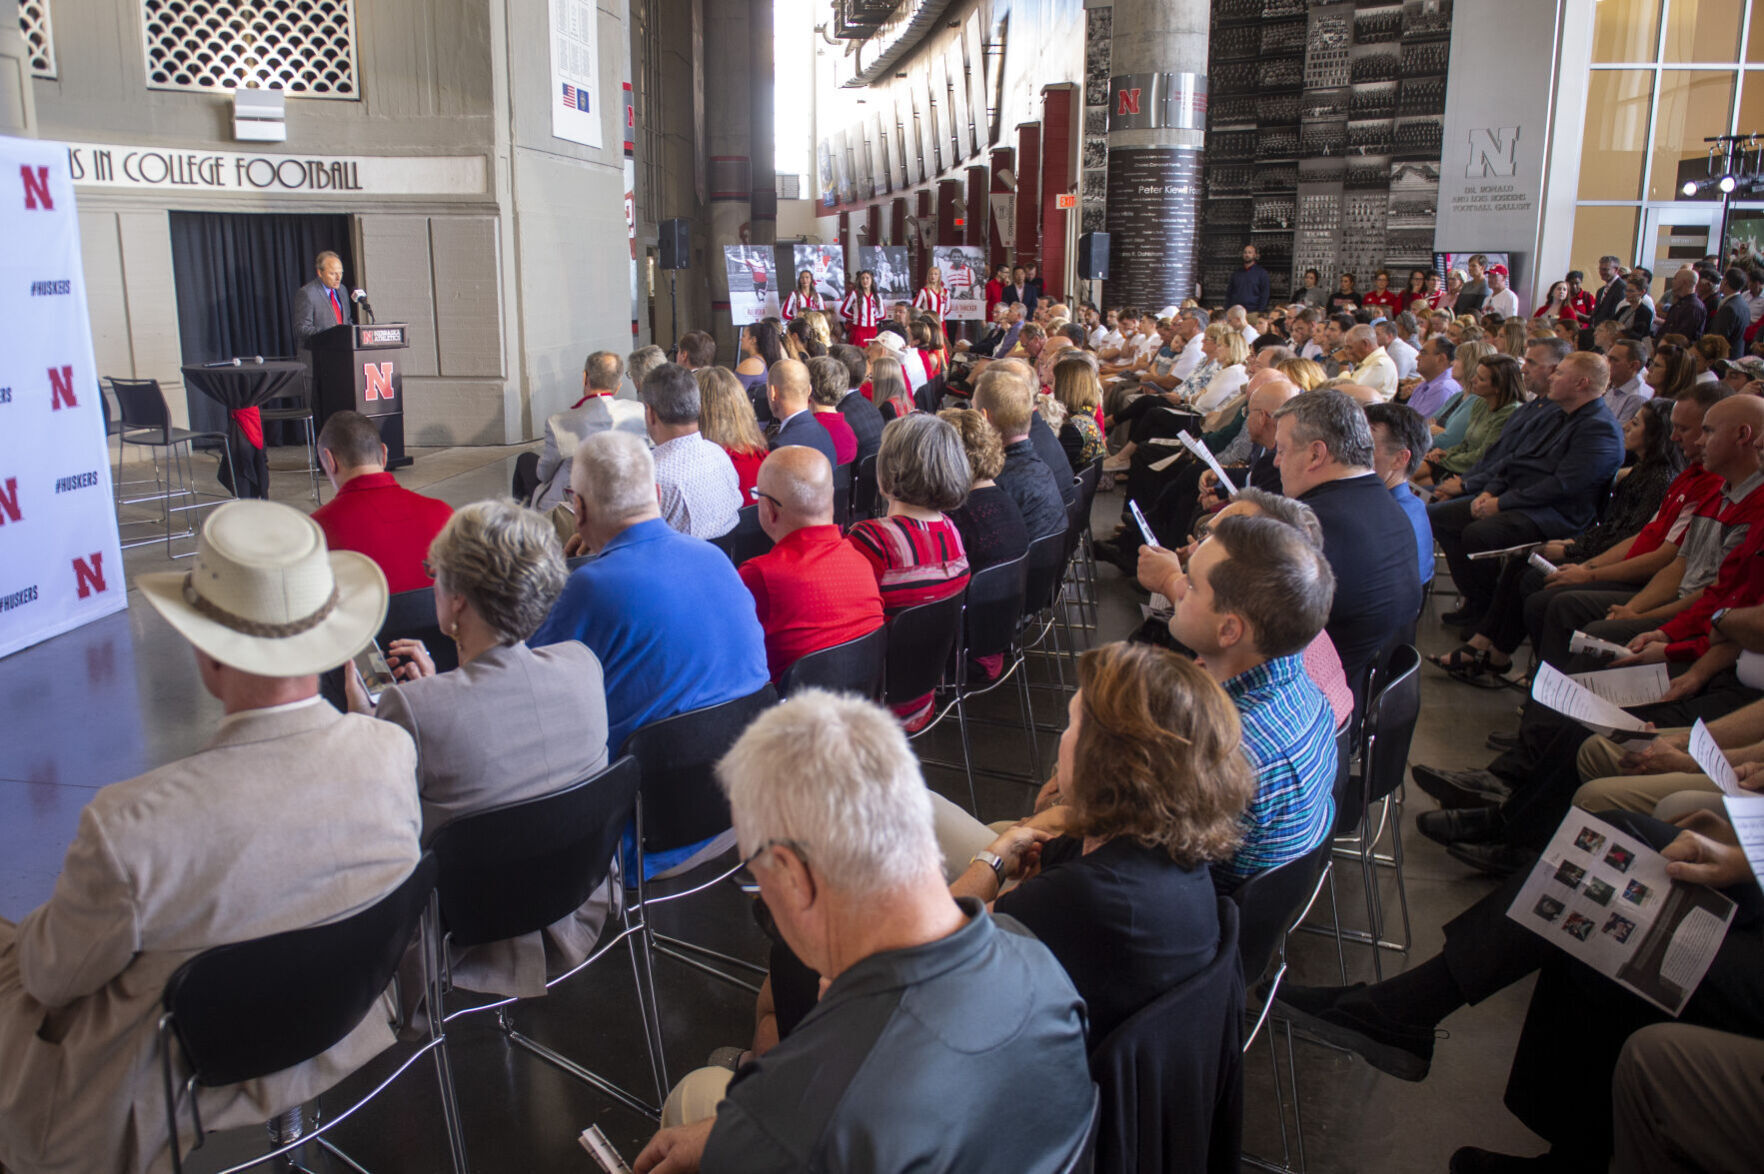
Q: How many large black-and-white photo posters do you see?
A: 4